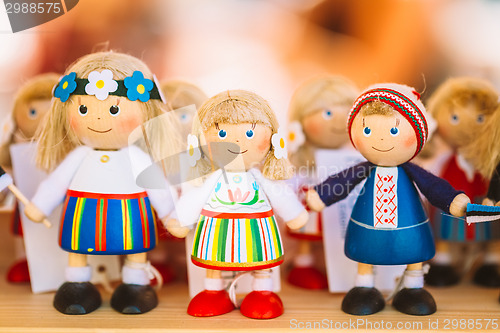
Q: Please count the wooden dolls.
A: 7